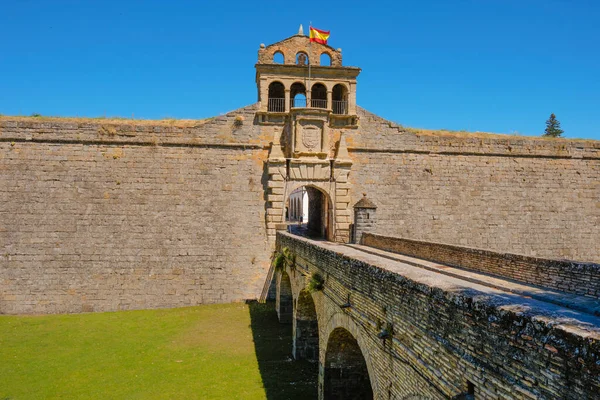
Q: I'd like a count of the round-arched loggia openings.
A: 4